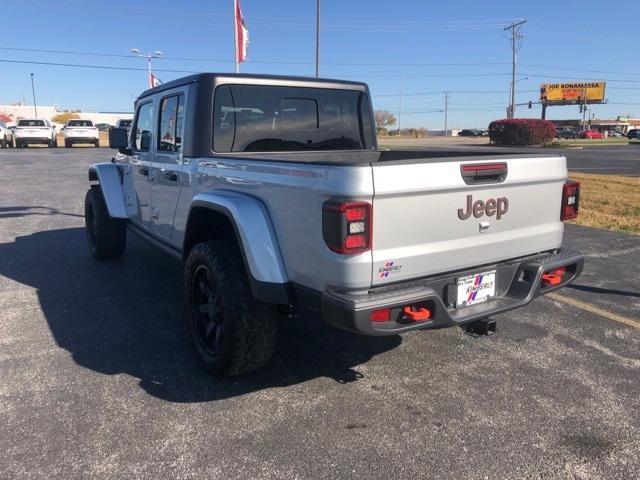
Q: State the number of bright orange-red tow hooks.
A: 2